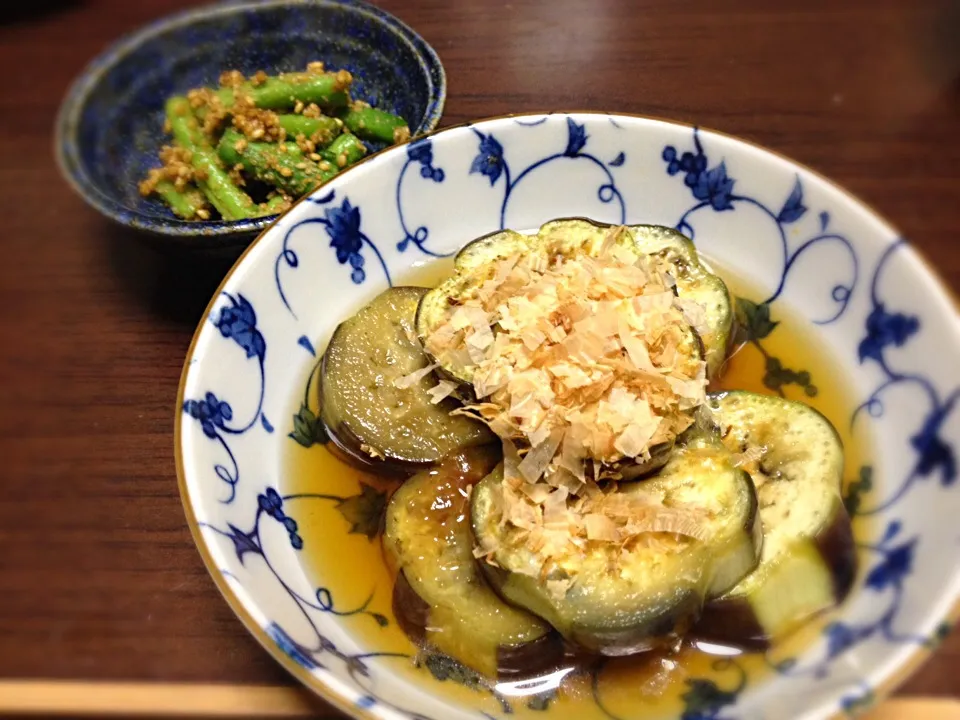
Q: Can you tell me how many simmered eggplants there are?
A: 6